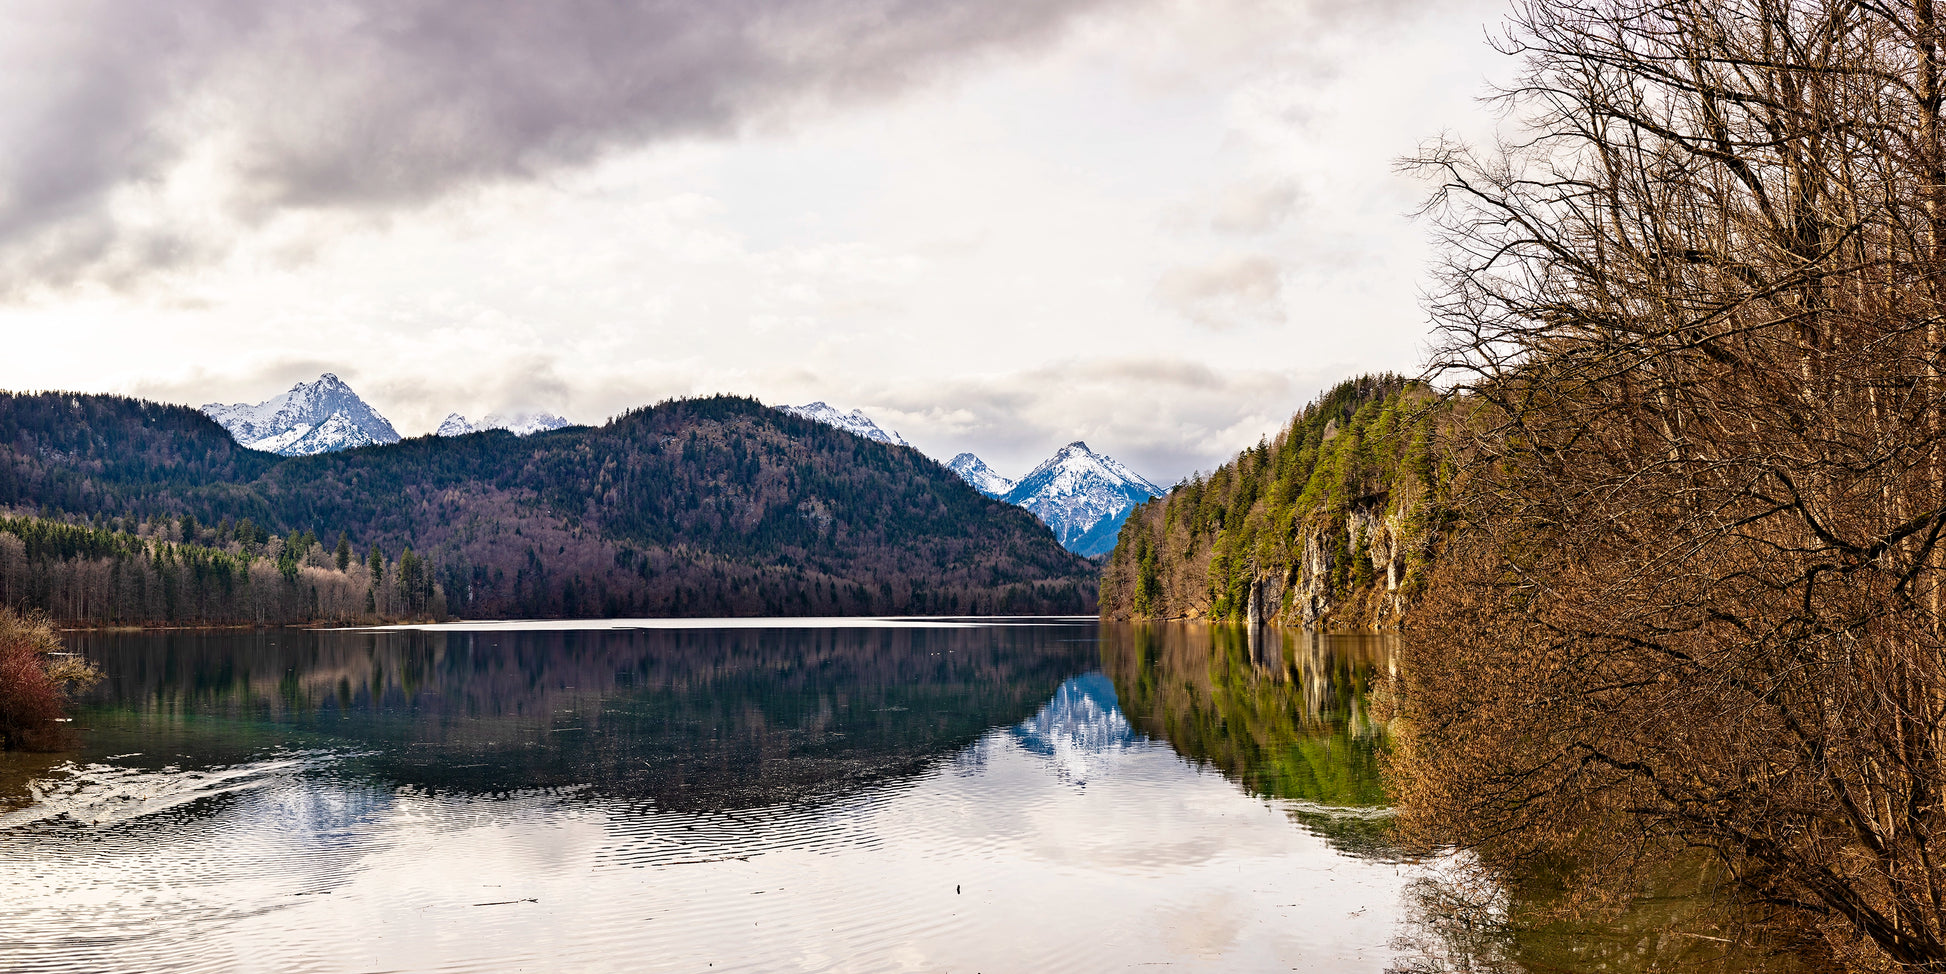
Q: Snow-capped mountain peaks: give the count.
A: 5